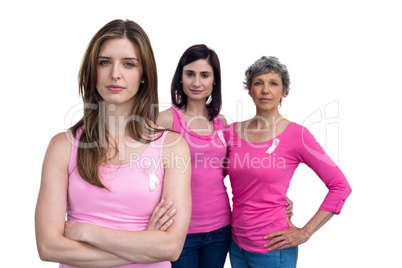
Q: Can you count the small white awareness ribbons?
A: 3